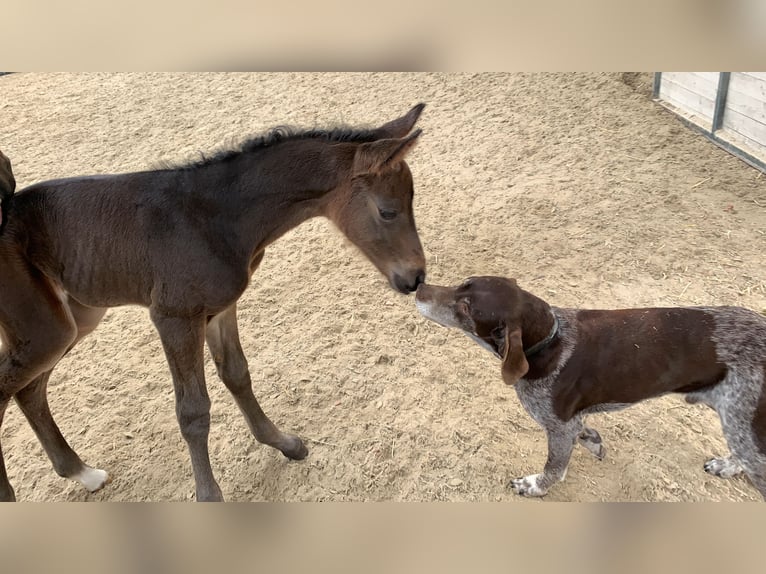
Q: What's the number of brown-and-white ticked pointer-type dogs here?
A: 1